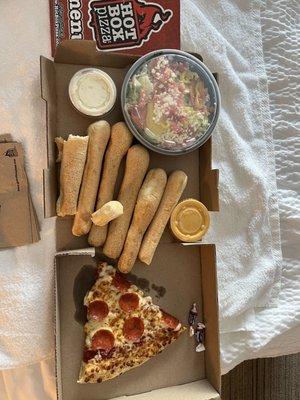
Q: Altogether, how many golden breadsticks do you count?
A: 6